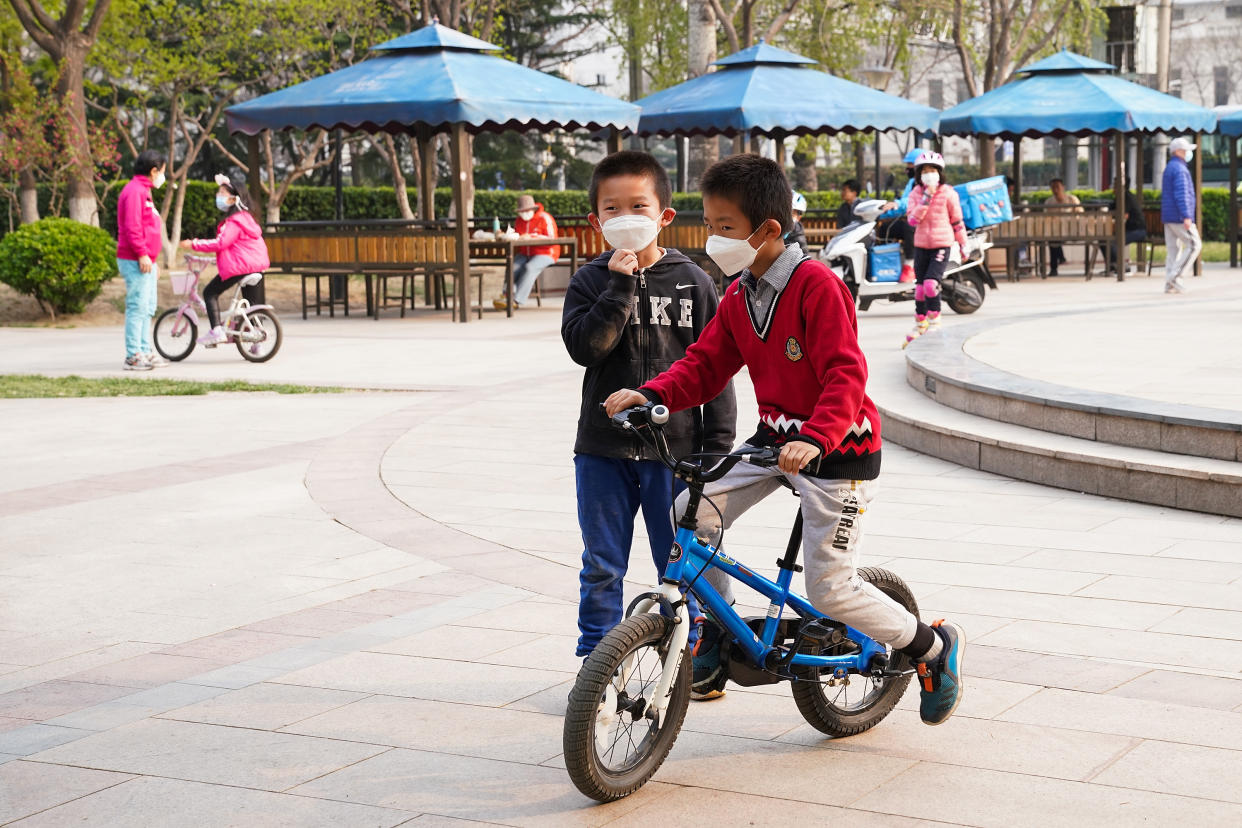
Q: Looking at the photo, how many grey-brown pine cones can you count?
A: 0